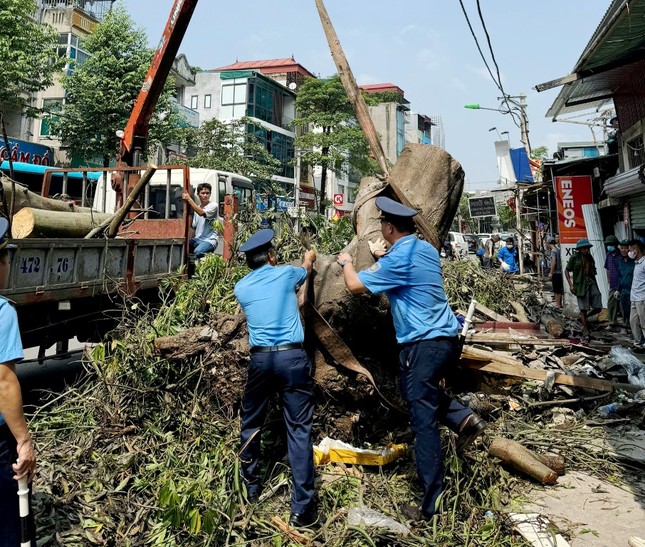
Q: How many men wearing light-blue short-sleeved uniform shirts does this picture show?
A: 3